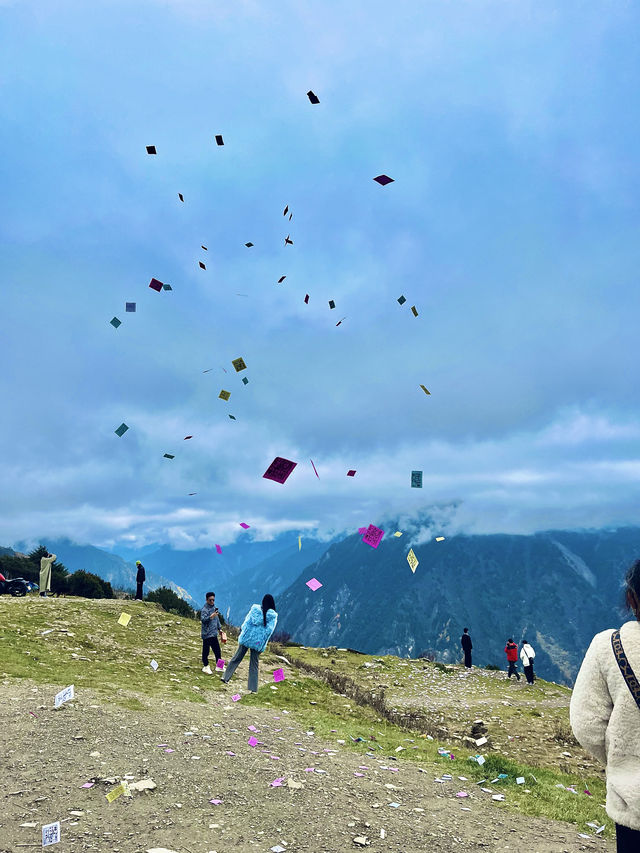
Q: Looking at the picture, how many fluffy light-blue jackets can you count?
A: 1